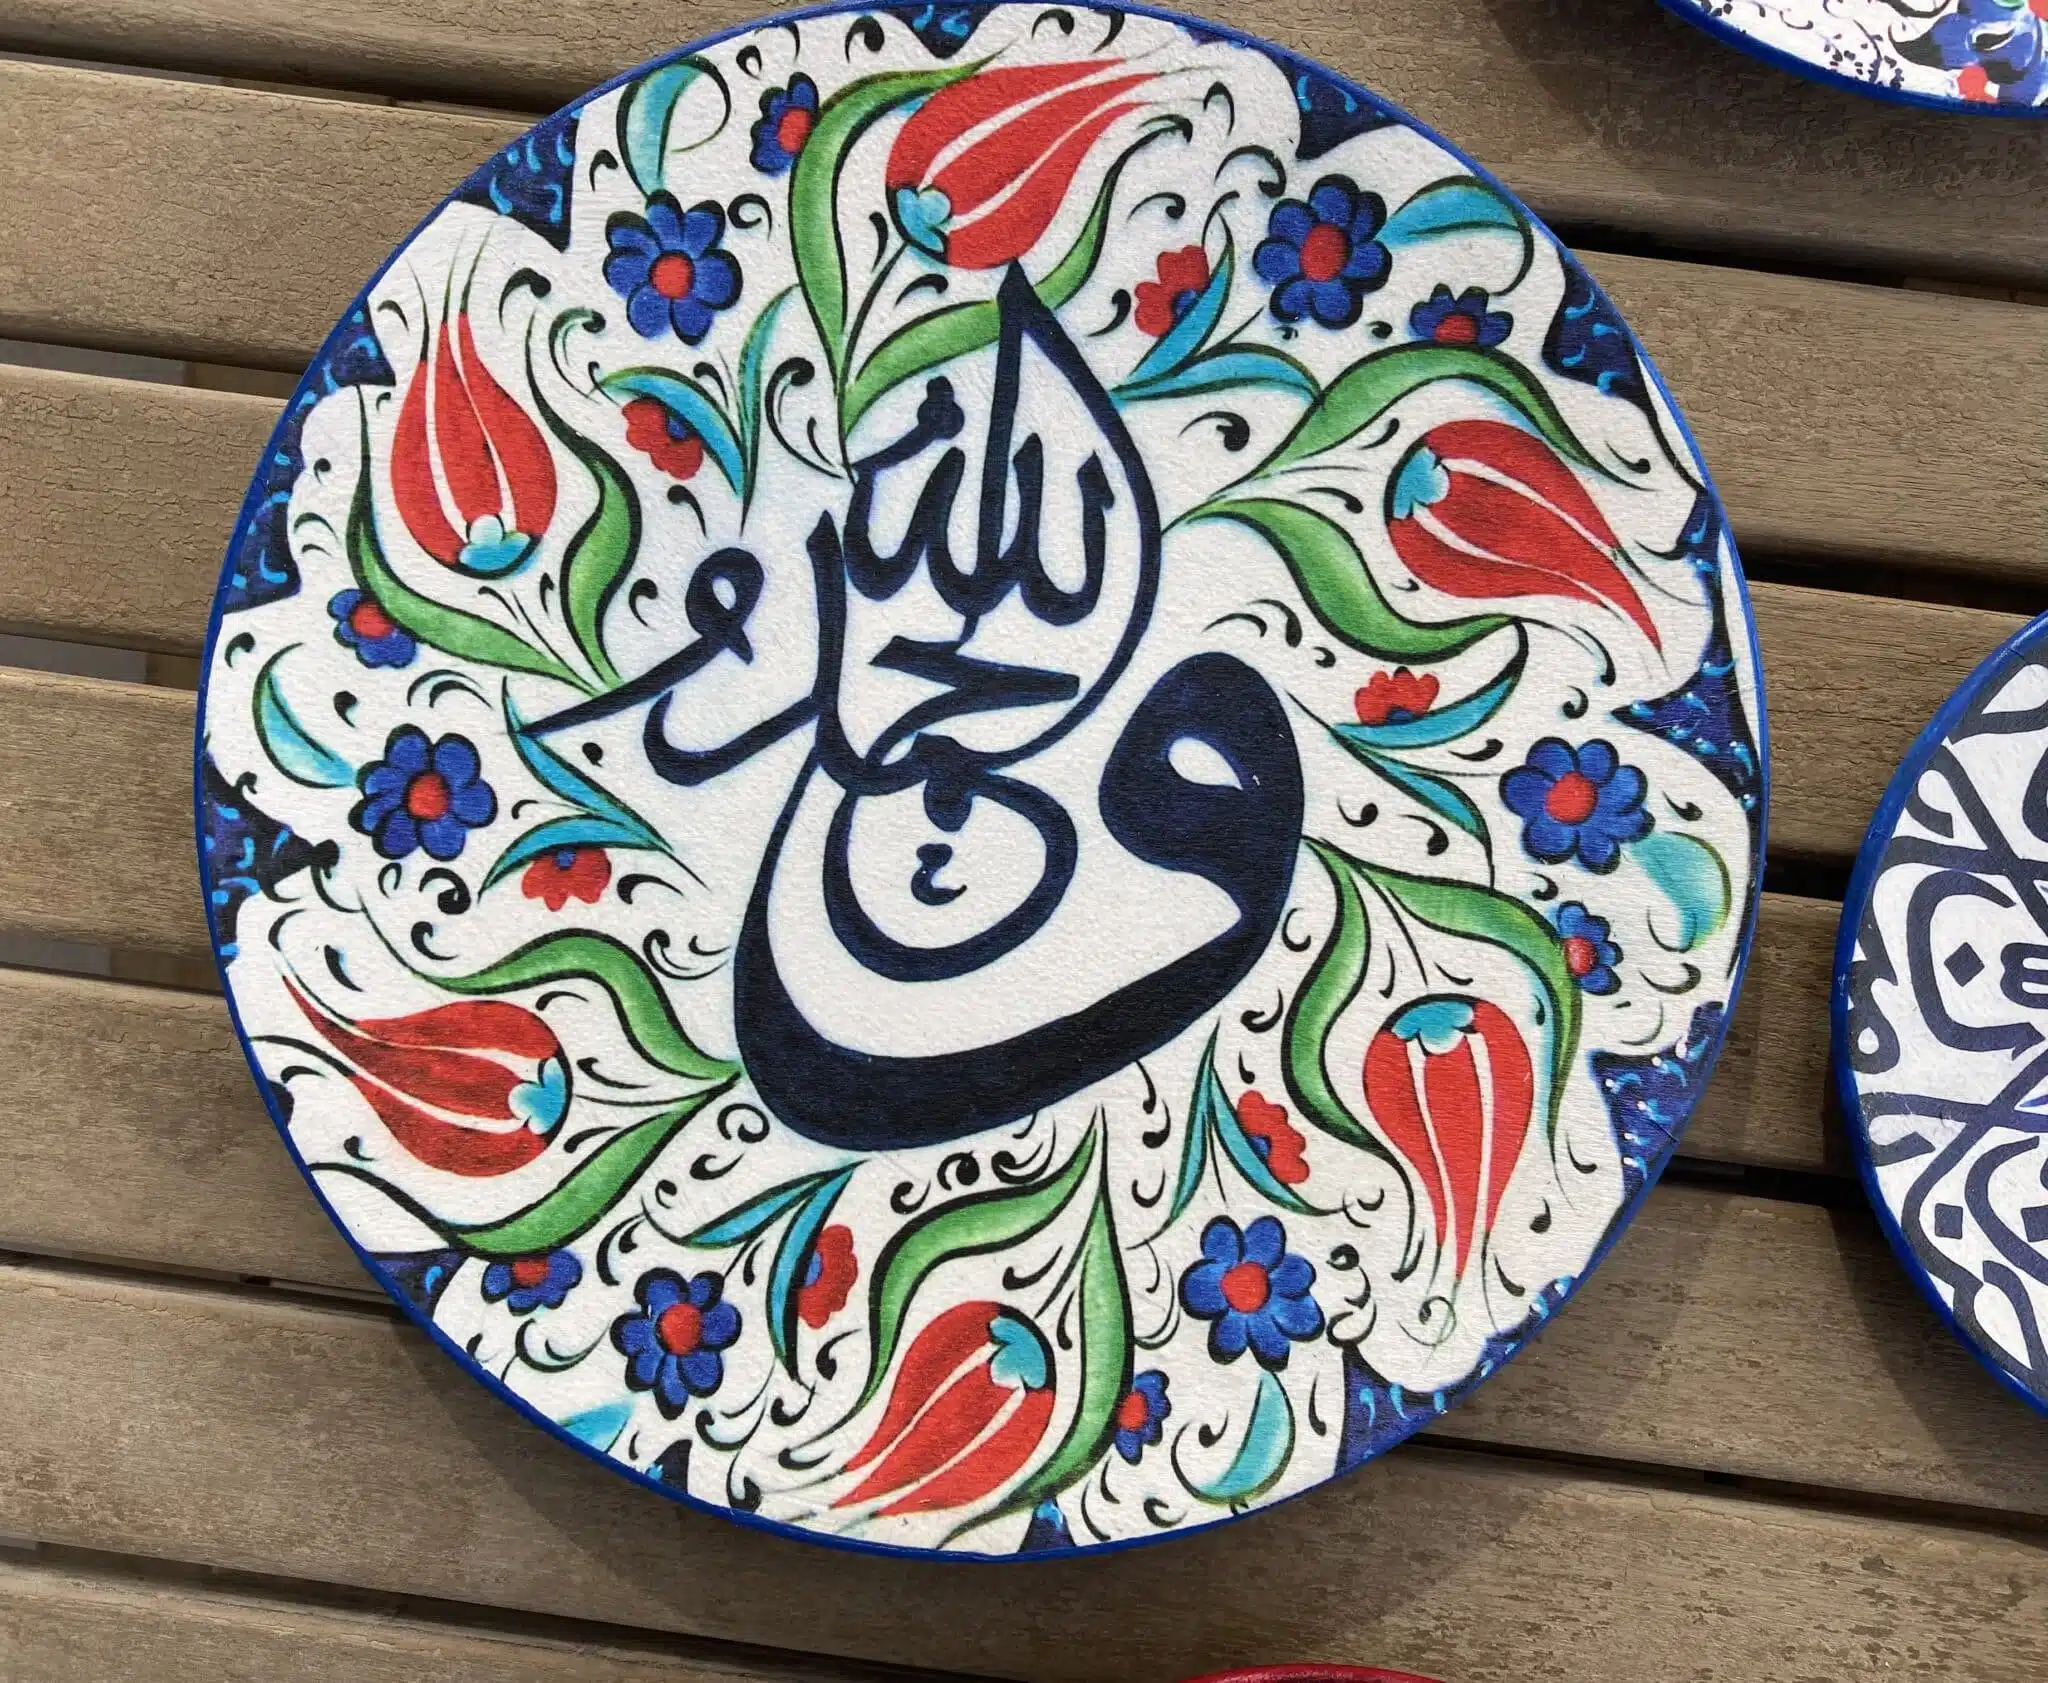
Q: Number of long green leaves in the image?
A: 12